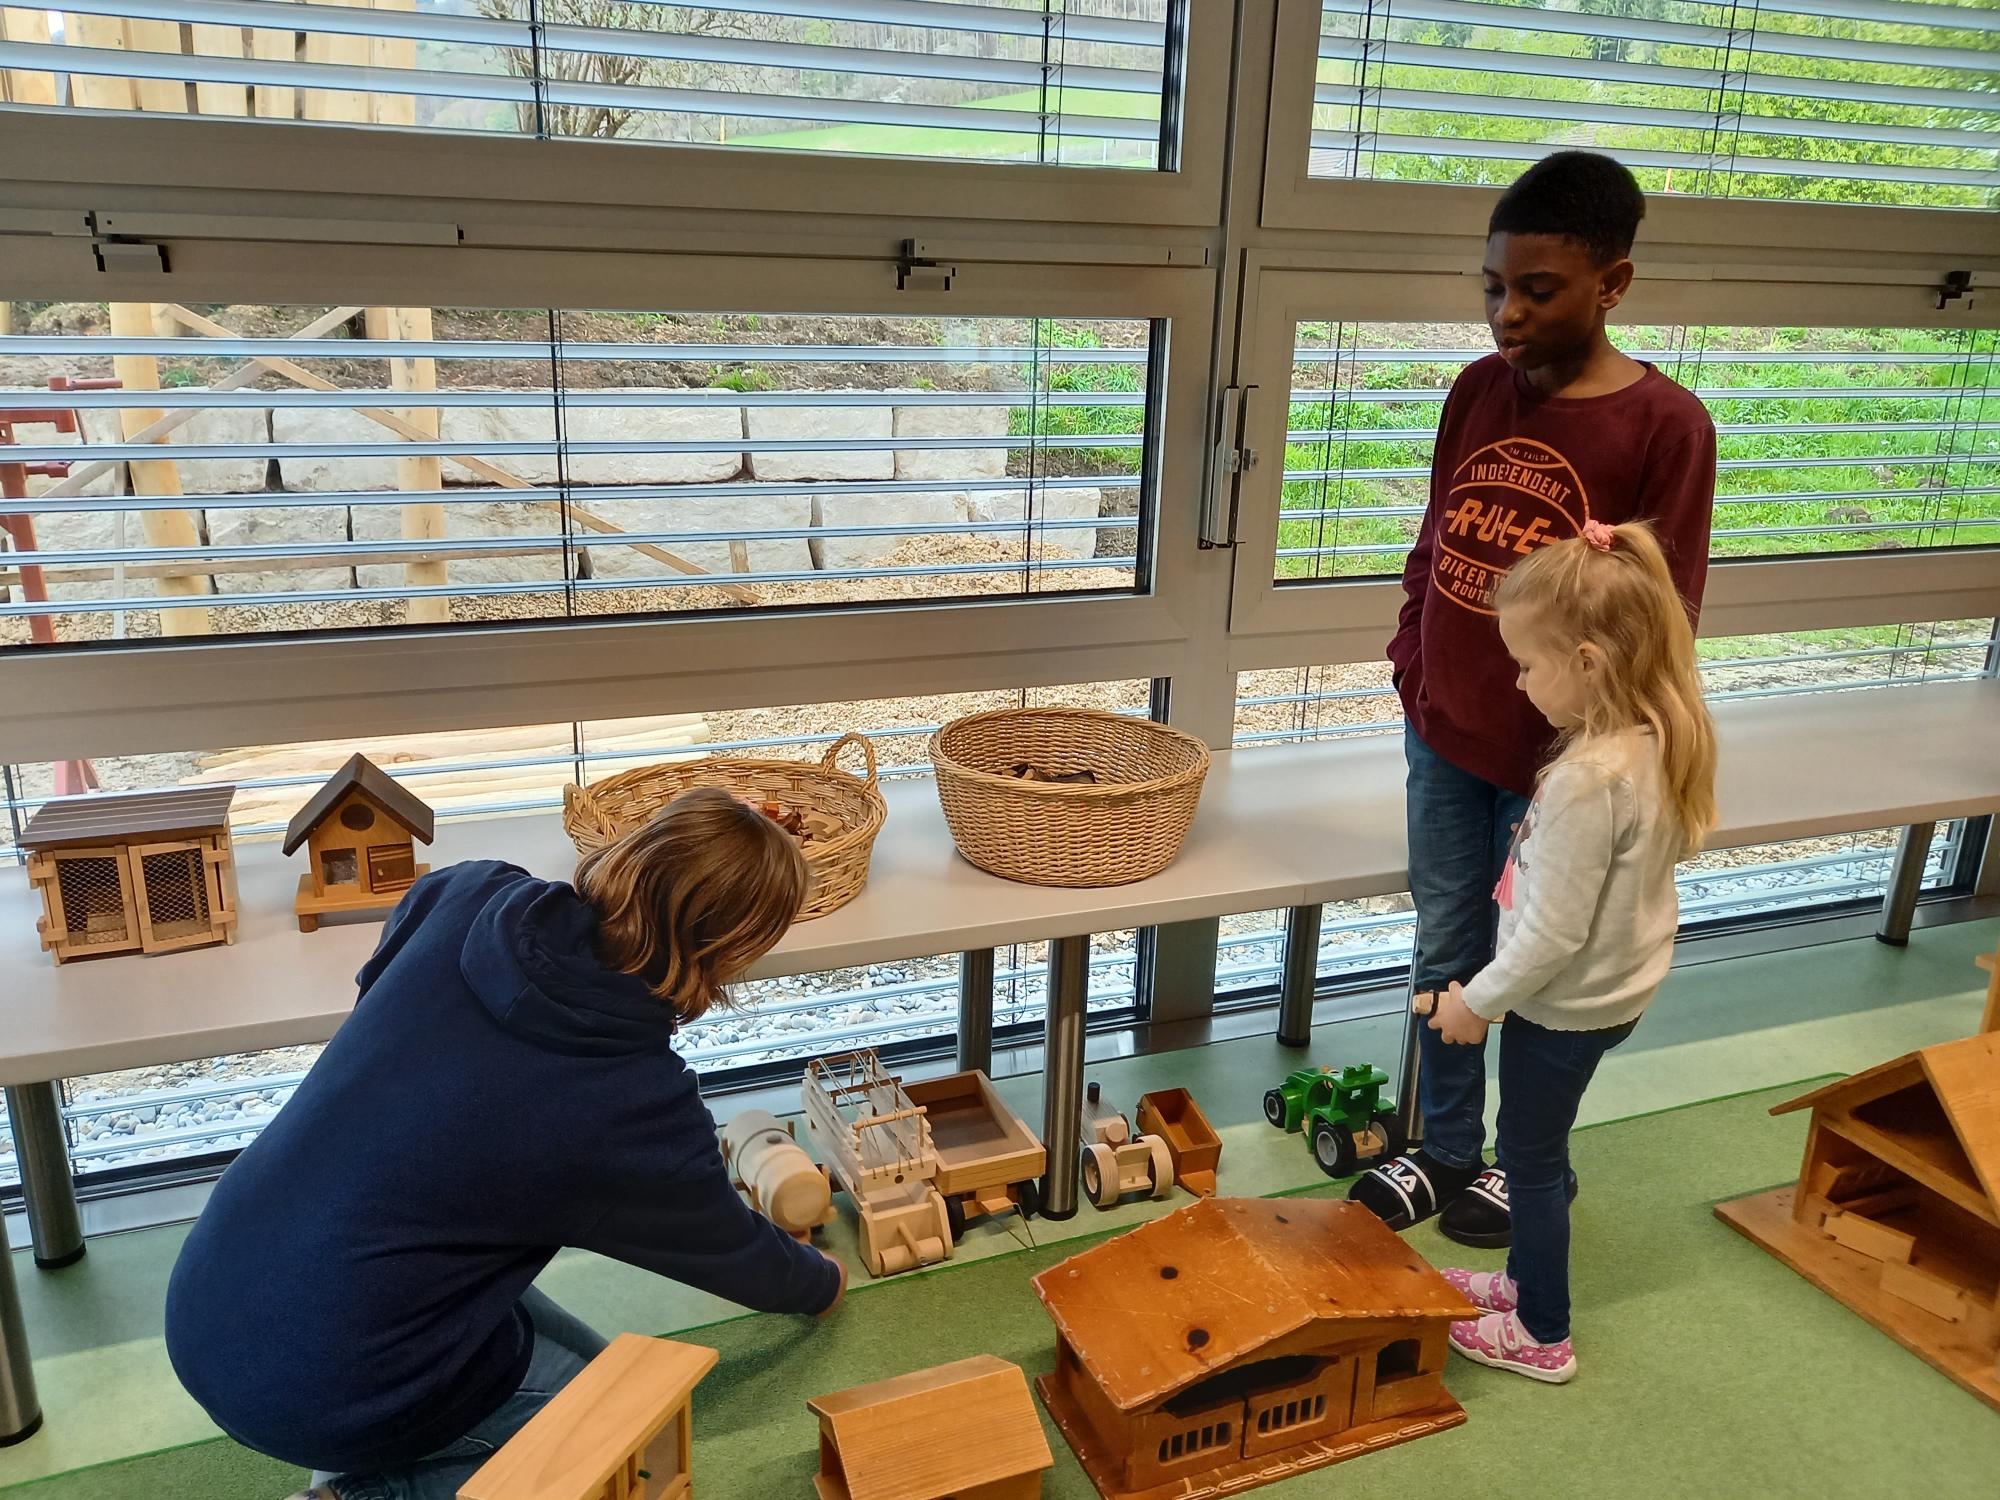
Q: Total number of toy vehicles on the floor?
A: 6